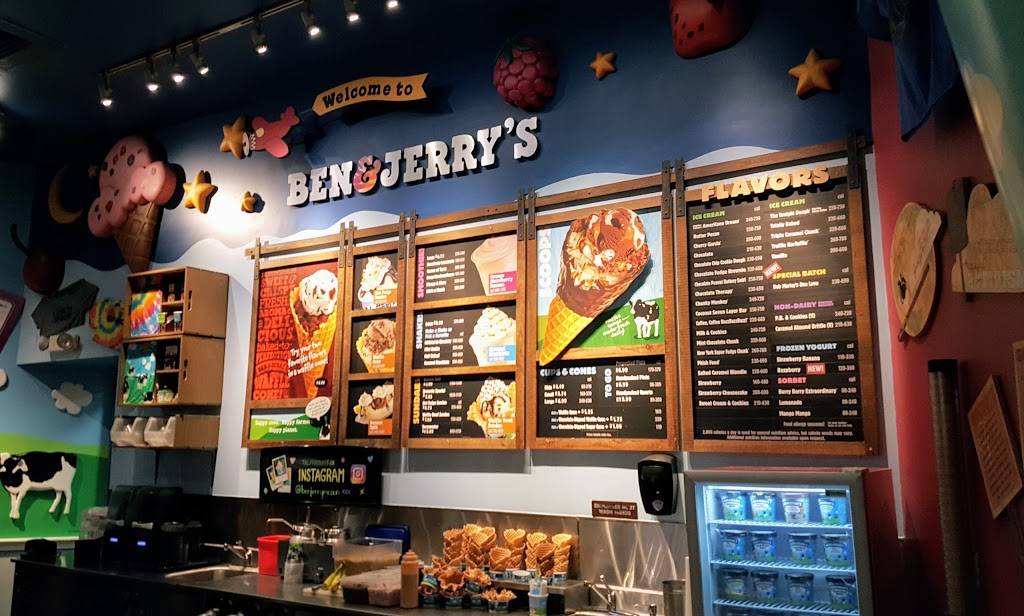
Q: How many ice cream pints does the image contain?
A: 12